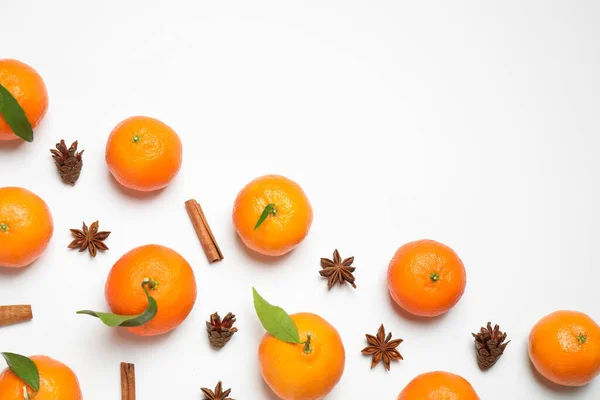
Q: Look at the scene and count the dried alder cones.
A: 3